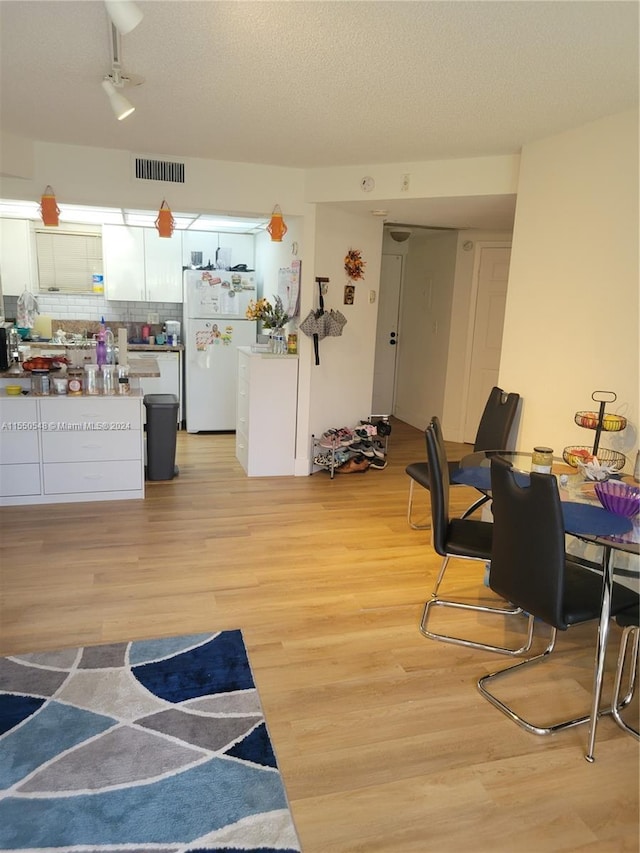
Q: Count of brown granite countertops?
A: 2